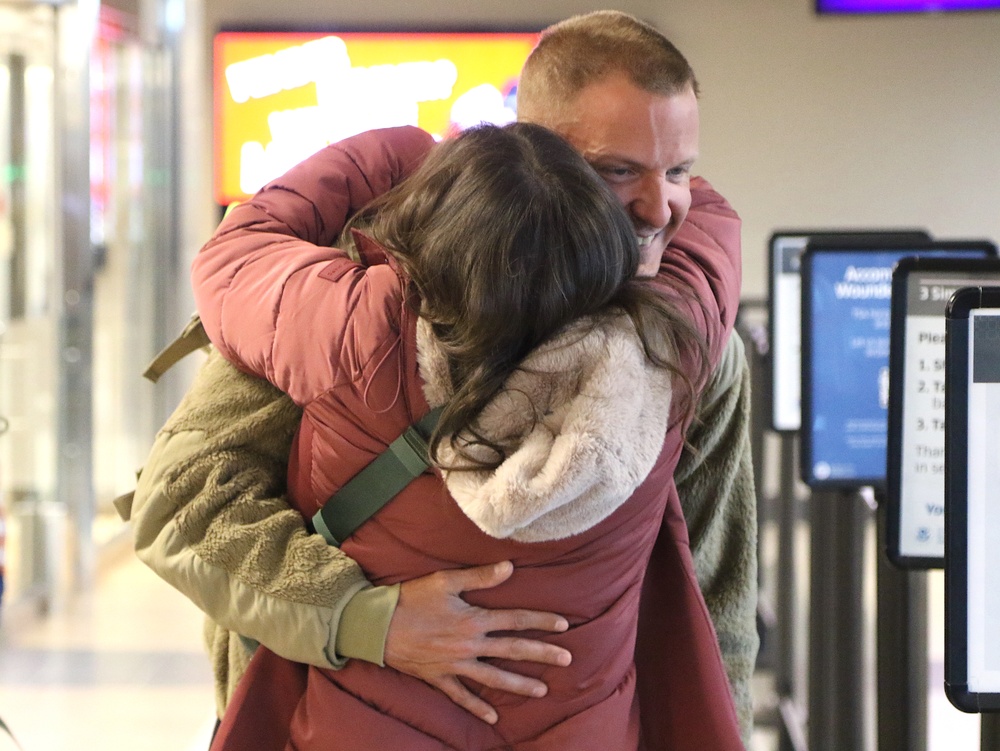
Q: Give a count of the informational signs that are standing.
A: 4